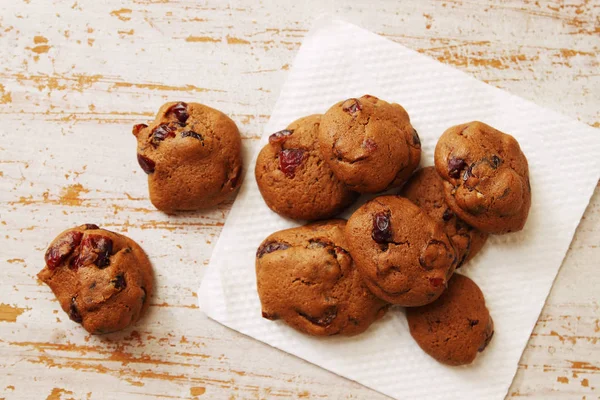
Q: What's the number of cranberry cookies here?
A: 9